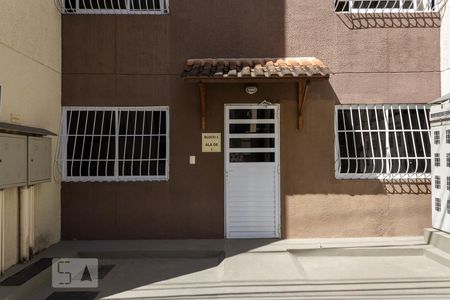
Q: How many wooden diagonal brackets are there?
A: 2